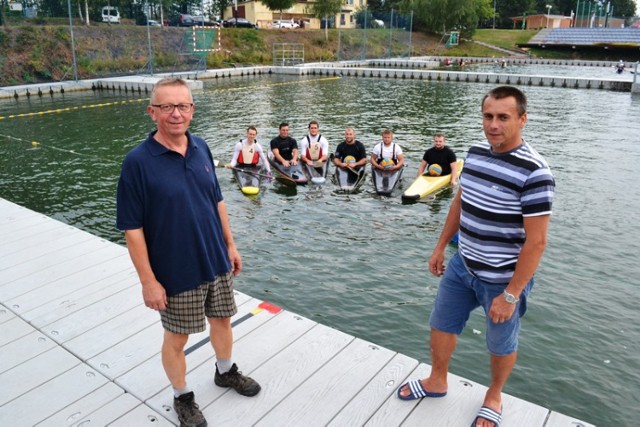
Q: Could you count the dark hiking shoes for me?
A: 2